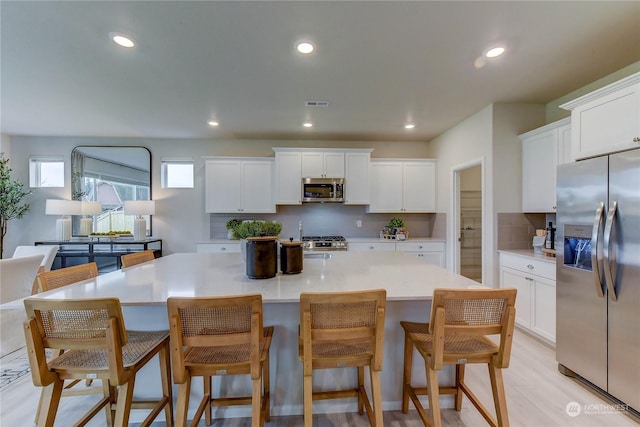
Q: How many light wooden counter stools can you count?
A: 6